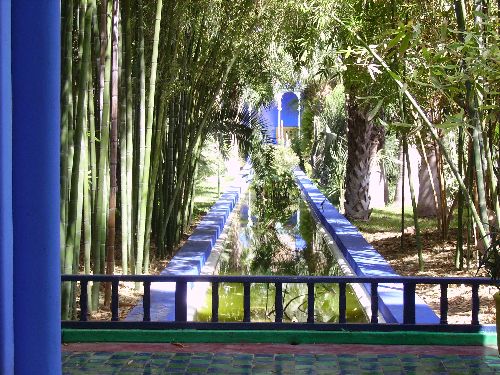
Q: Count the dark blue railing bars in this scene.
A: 13